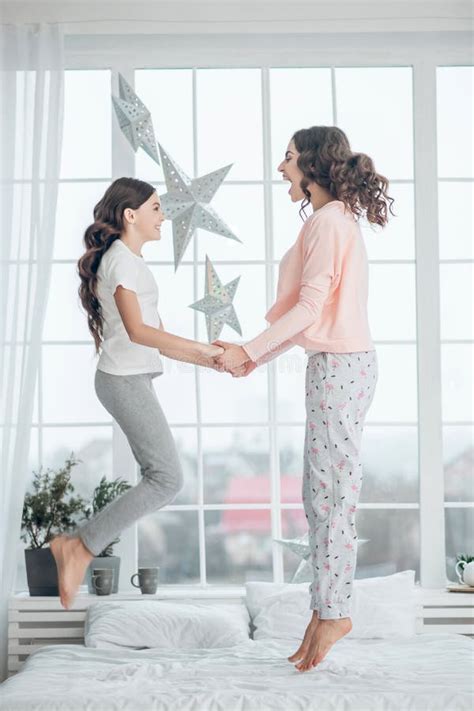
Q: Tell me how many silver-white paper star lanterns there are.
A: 4